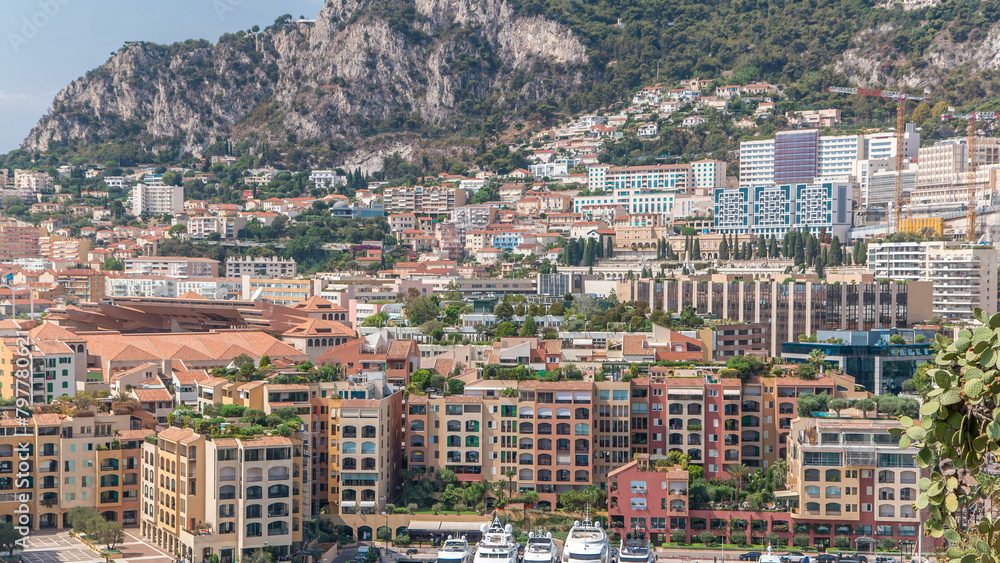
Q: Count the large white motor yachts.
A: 5